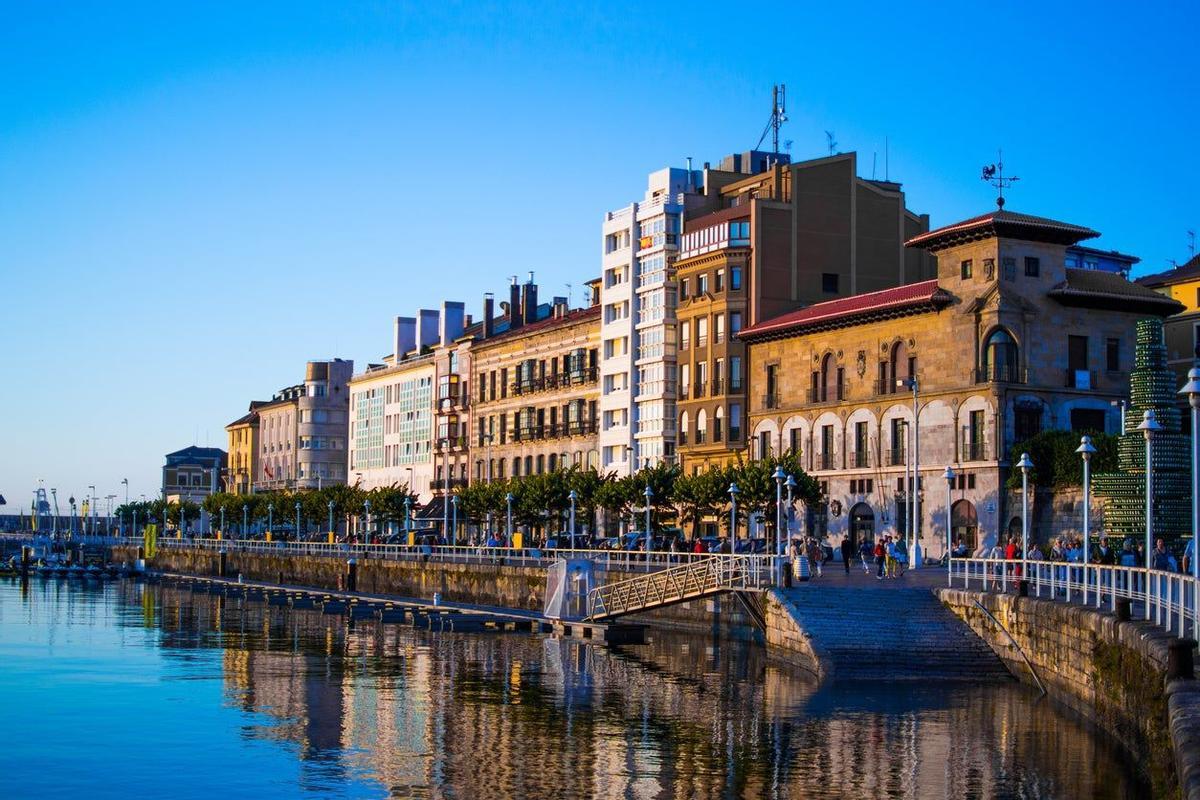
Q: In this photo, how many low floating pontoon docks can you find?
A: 1